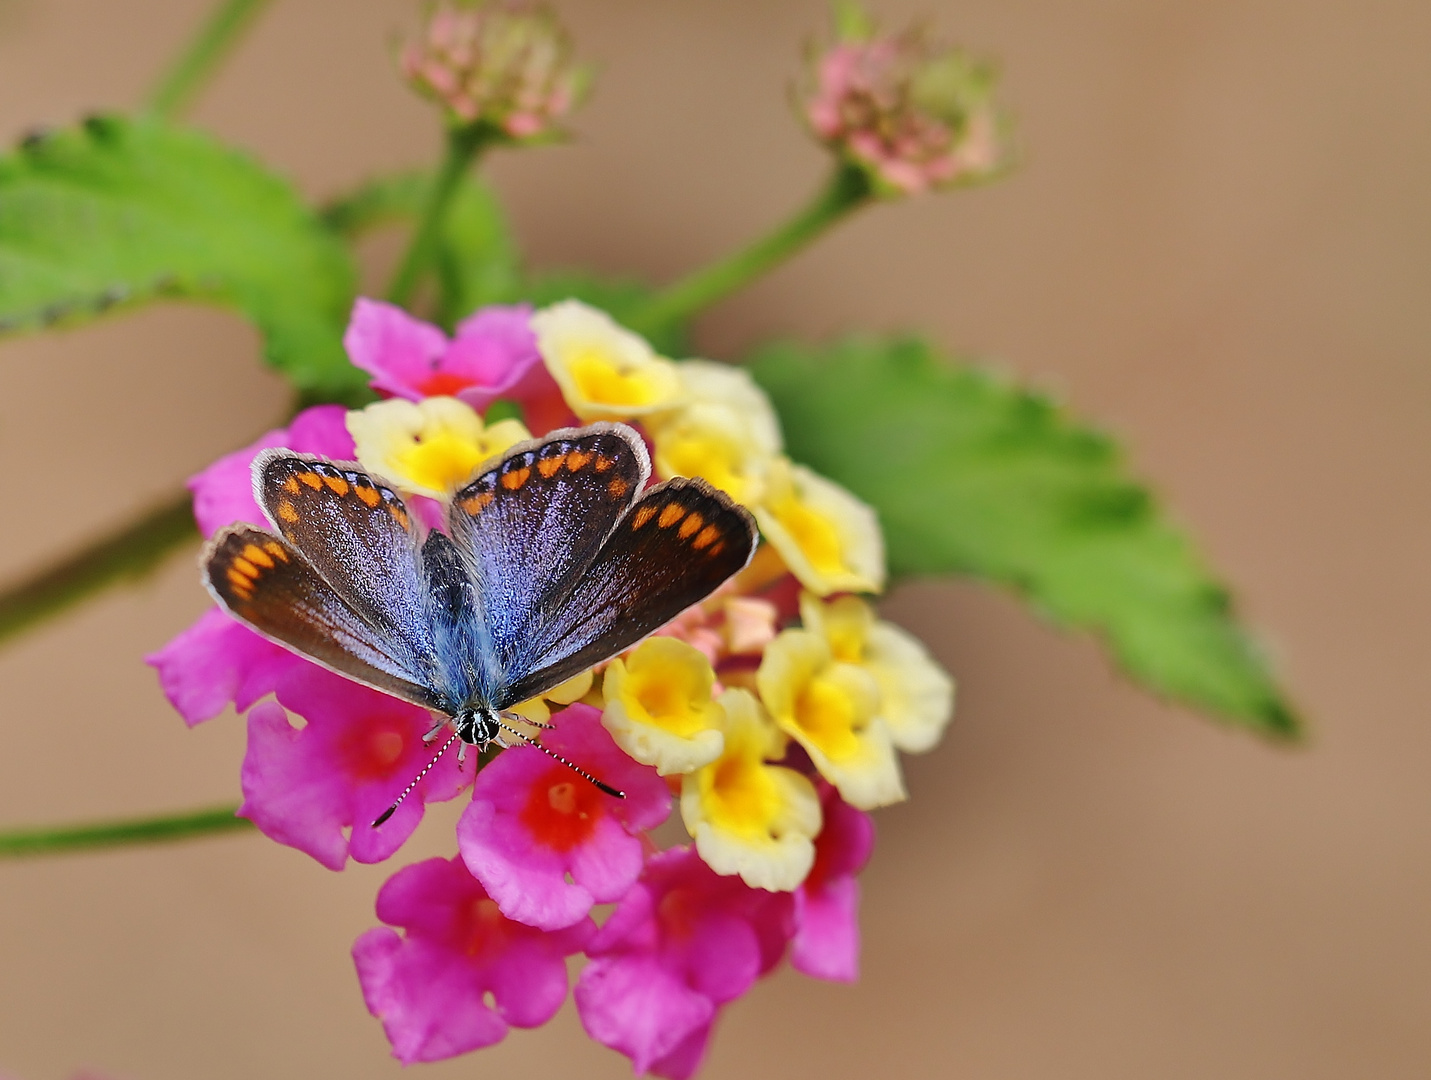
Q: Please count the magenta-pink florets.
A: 8